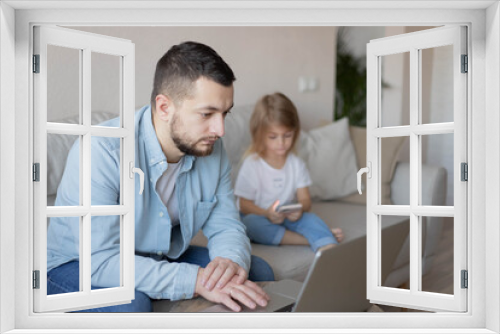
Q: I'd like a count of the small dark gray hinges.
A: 6